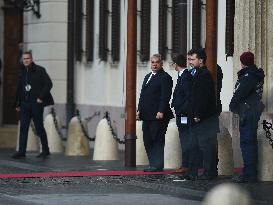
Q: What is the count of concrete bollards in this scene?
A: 9